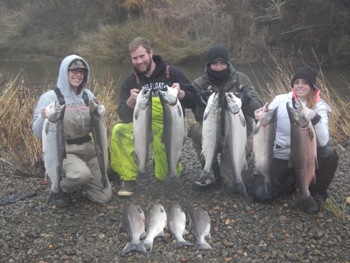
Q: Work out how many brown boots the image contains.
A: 1